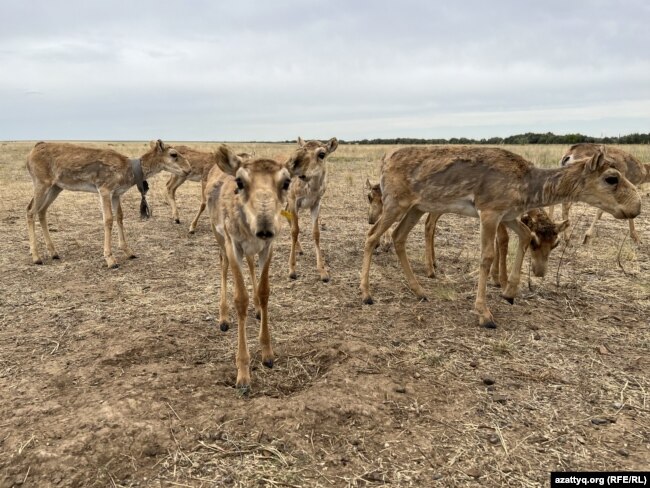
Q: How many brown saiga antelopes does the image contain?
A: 8